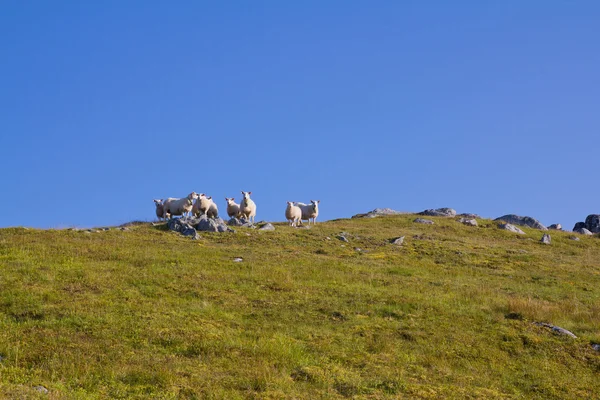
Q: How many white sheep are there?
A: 8